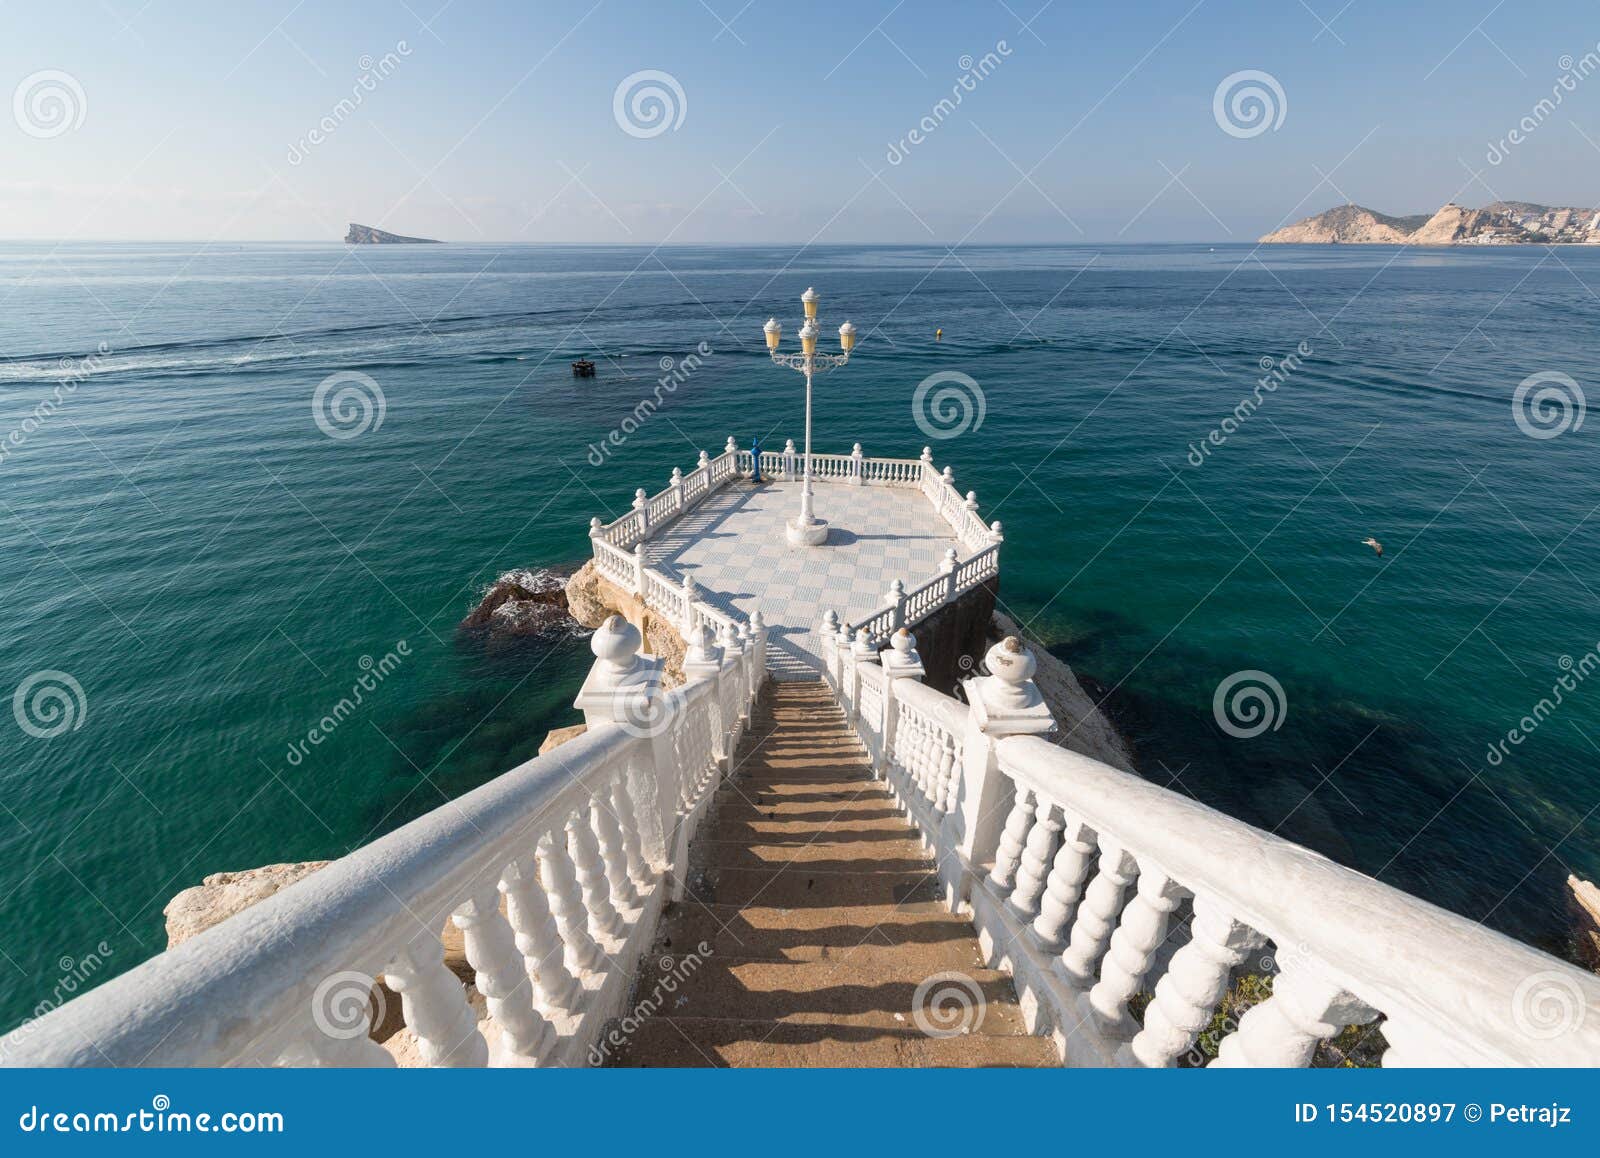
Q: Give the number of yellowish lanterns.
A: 4